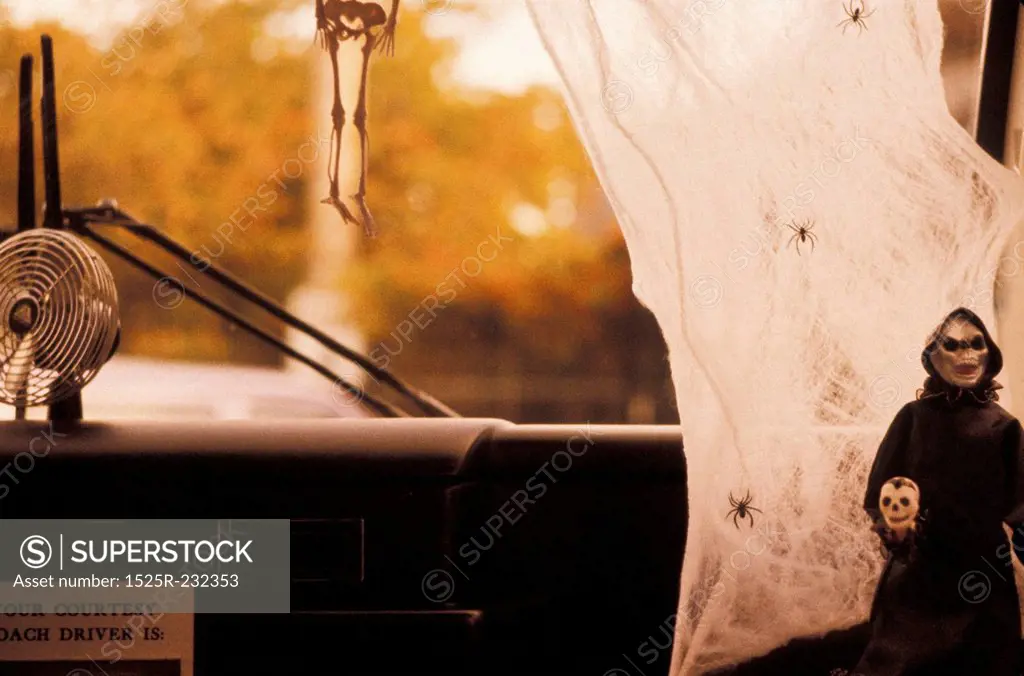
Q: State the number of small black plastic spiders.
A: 3